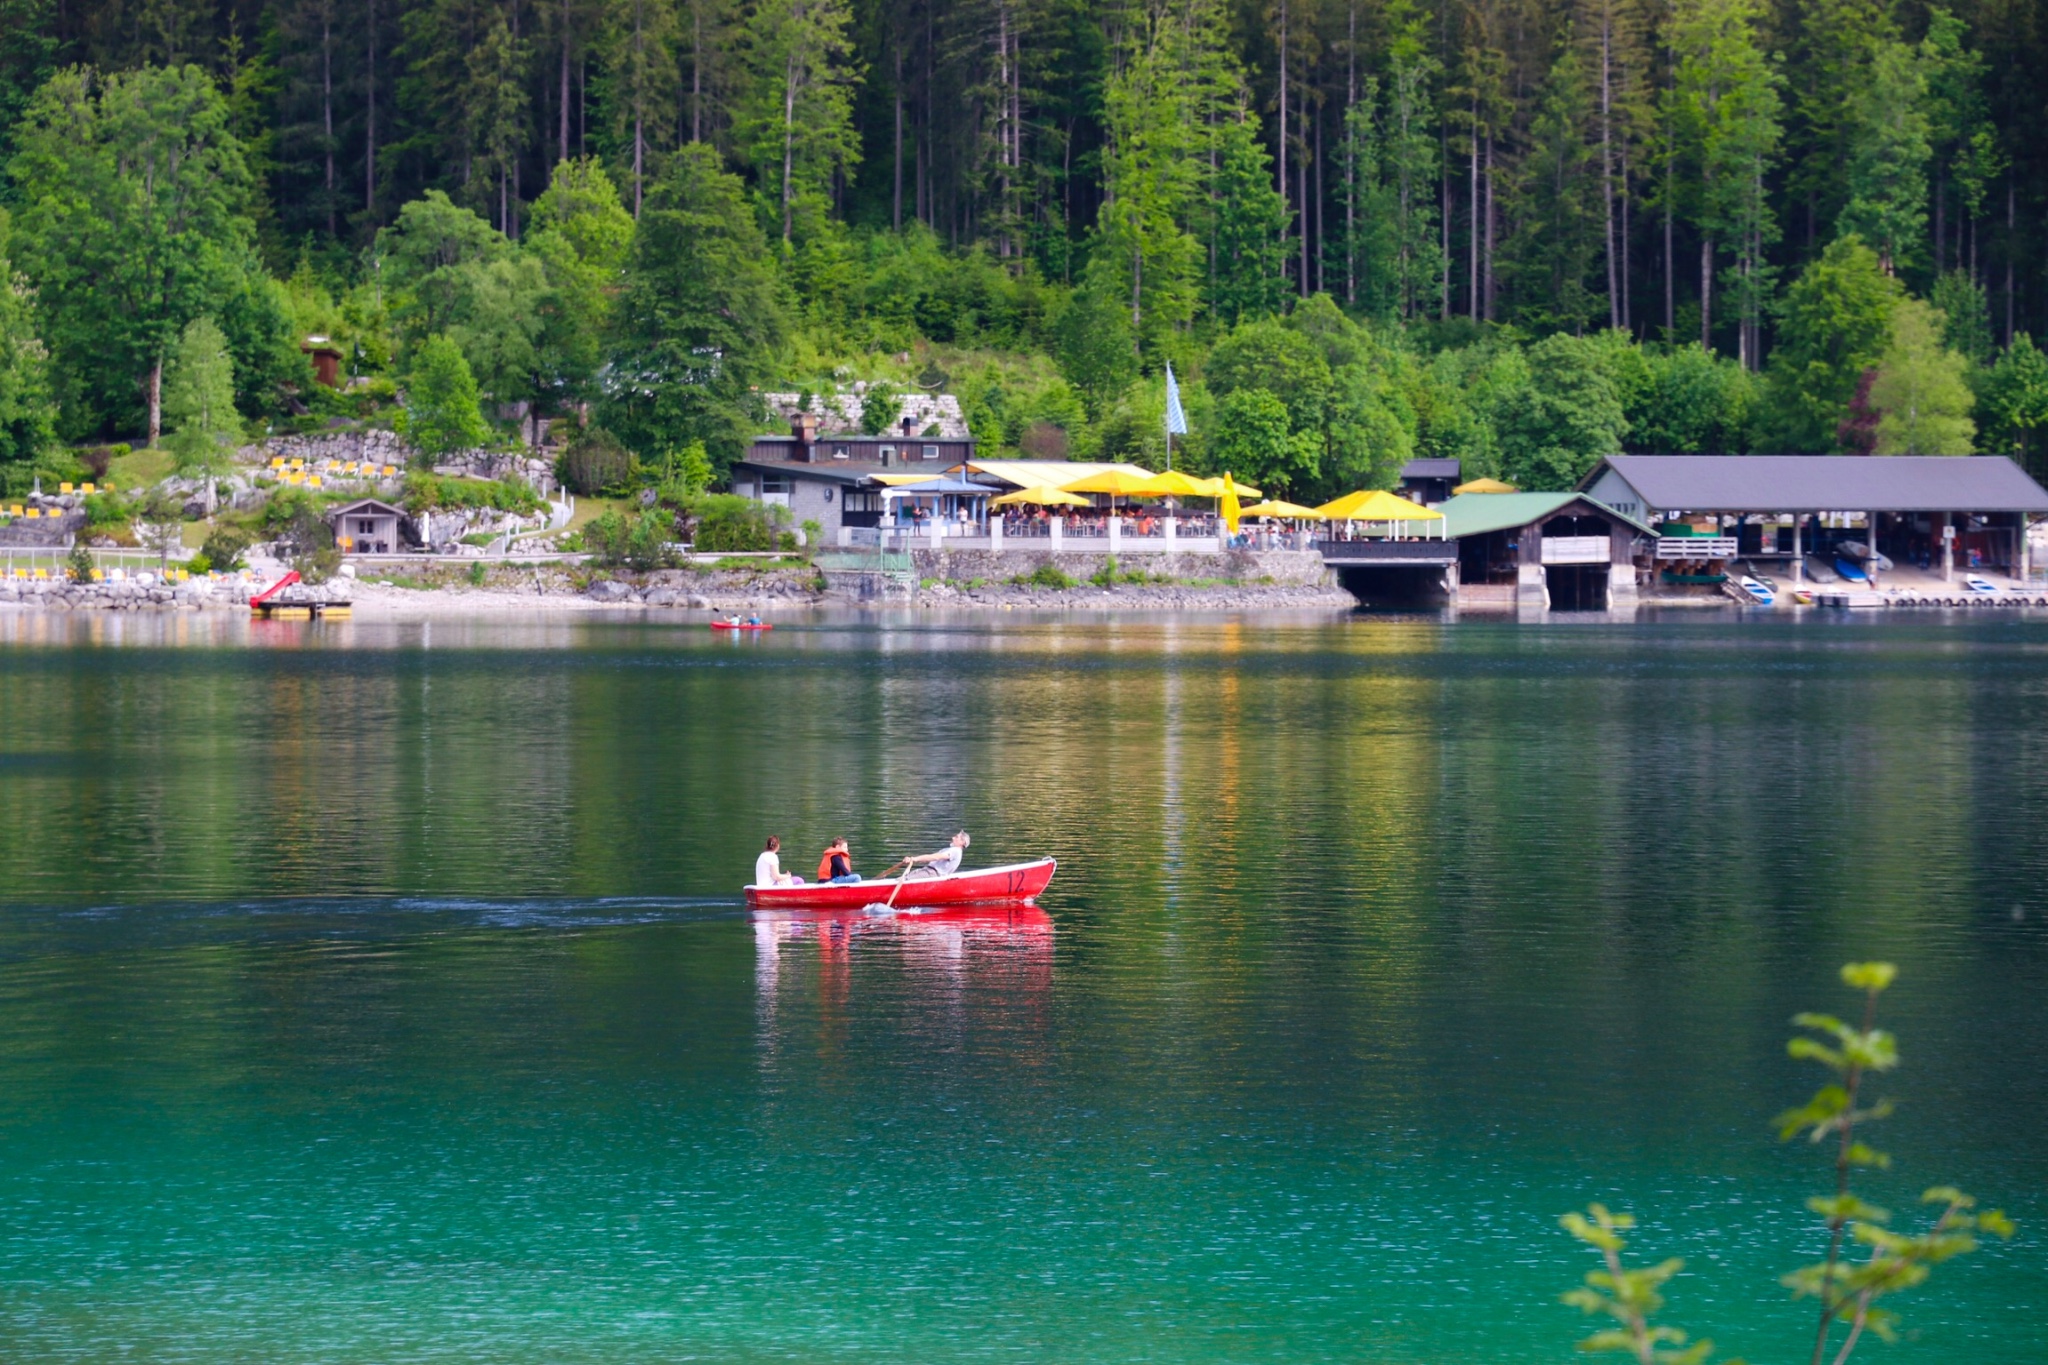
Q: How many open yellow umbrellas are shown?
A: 7